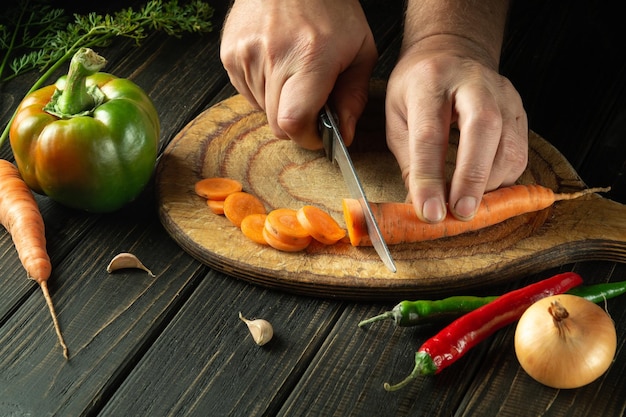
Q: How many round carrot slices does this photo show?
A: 7